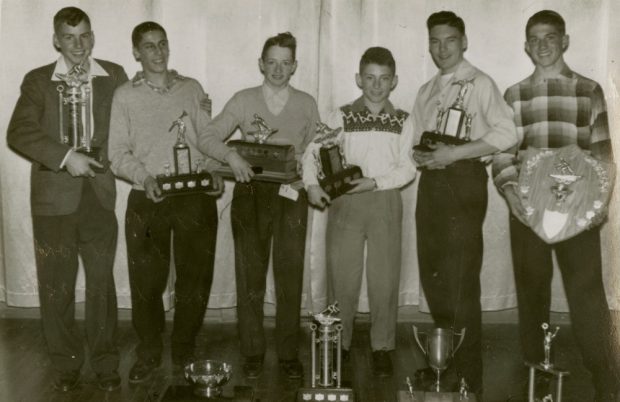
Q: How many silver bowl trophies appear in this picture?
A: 1